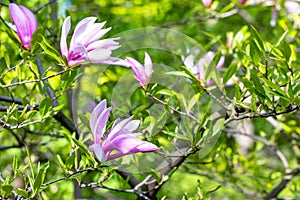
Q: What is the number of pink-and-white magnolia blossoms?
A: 5